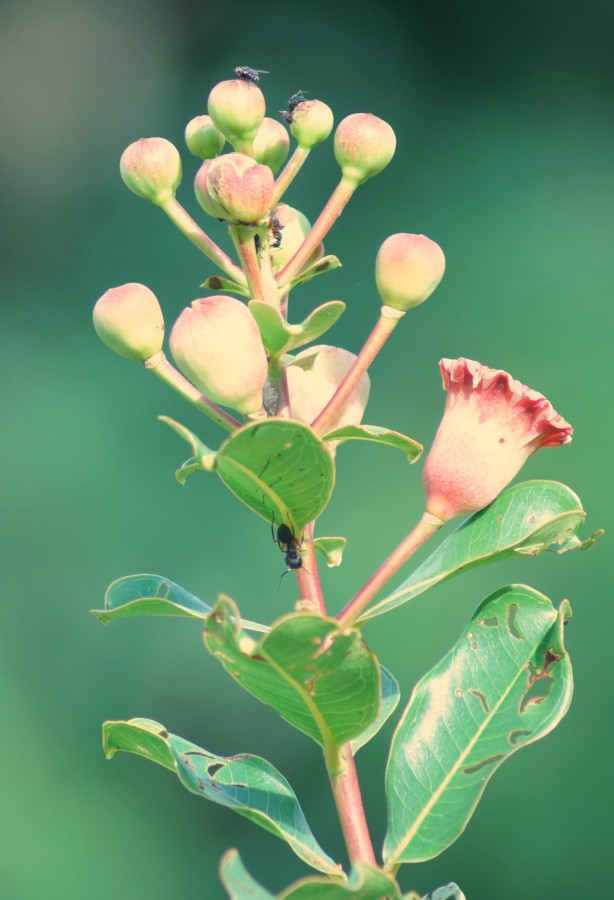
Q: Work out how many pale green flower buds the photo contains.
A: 12